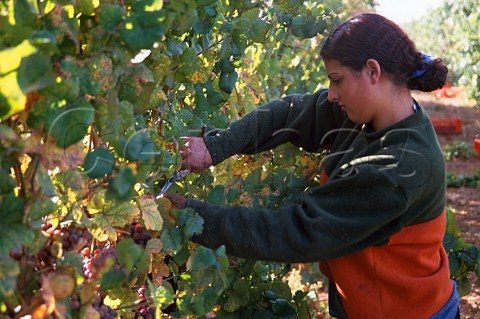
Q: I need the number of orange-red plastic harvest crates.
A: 3